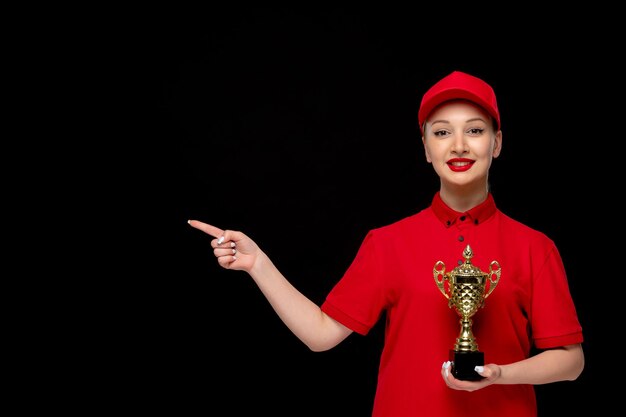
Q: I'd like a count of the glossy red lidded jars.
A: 0